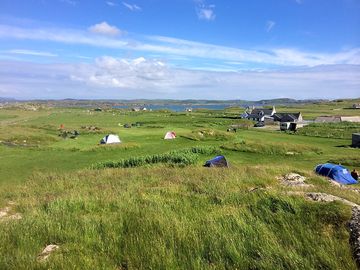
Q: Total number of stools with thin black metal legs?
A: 0